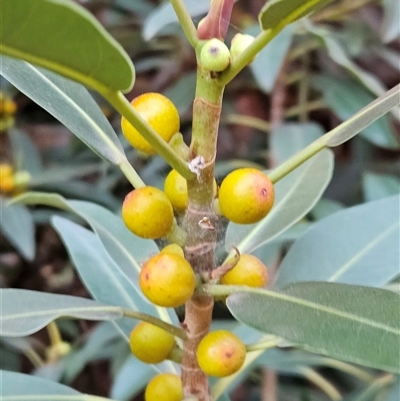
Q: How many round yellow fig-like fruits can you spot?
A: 9